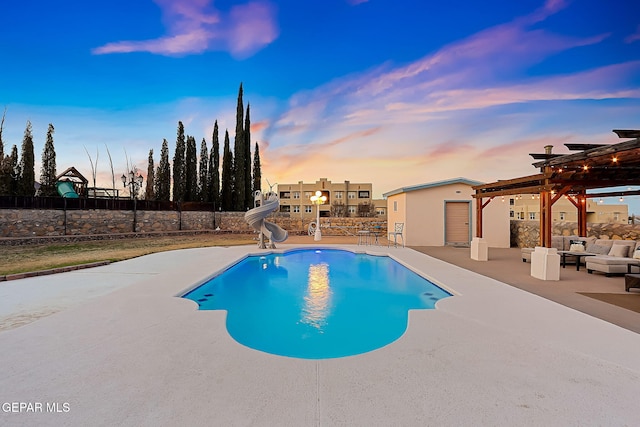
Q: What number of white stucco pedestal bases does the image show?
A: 2